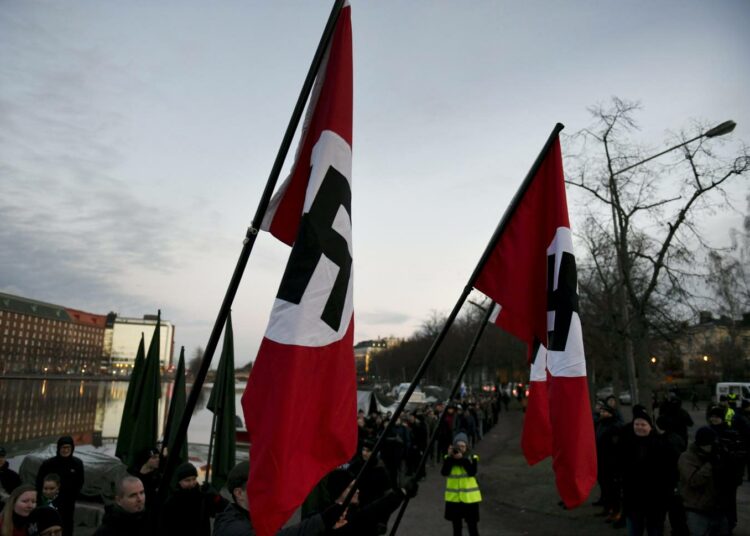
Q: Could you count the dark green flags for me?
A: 4